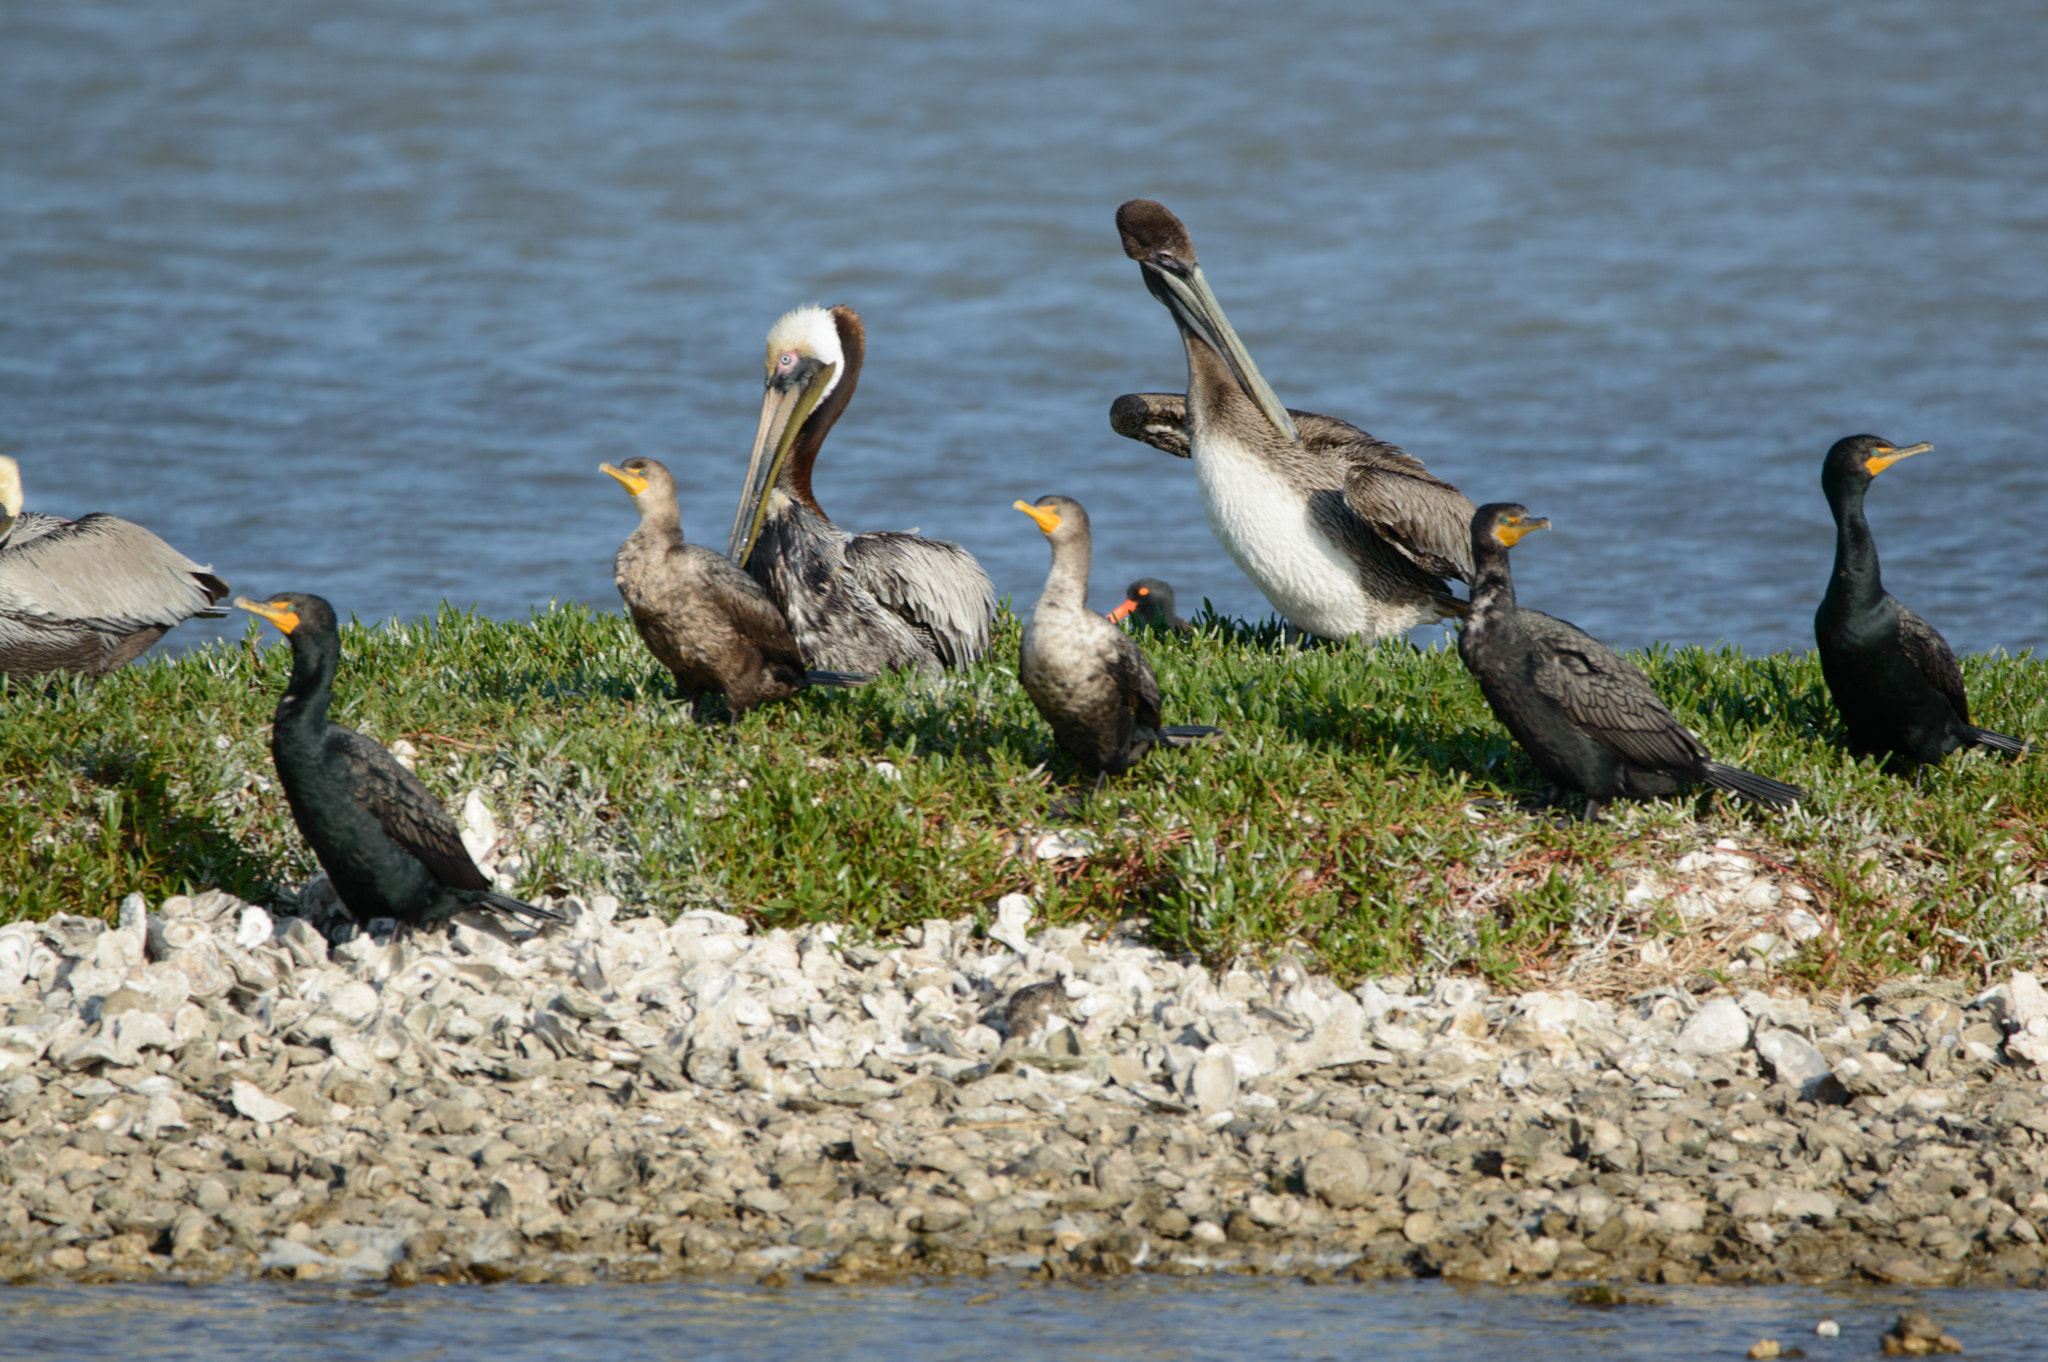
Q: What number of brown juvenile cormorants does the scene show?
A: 2